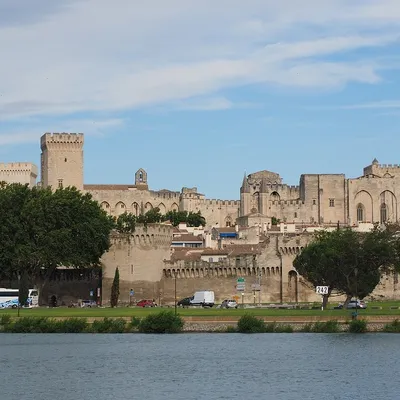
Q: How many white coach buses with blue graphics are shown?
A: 1